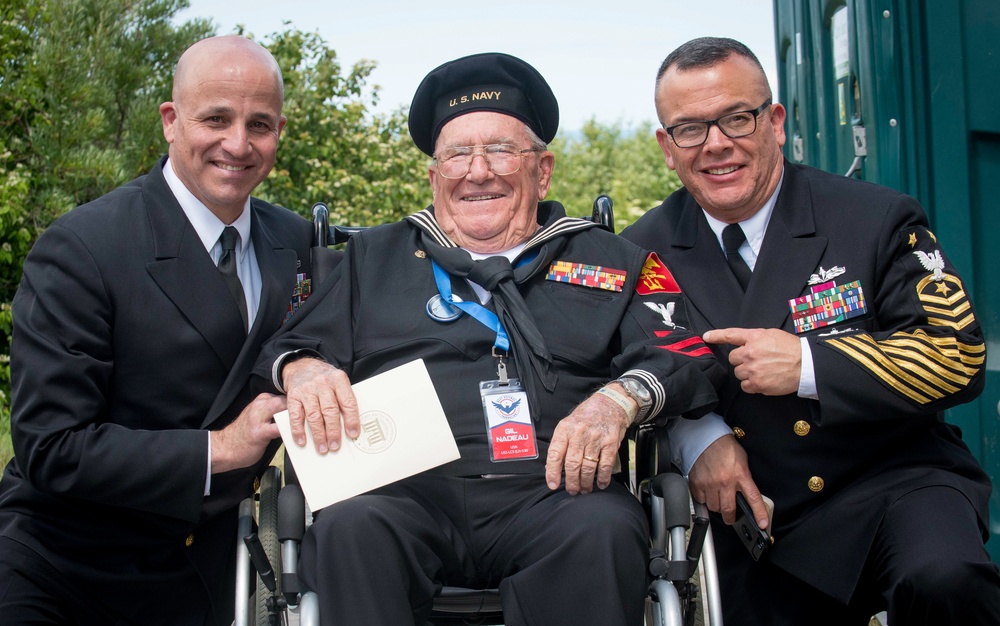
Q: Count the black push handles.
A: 2